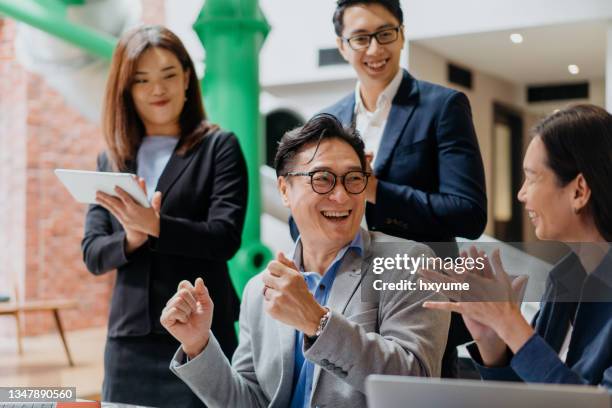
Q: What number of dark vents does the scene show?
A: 3